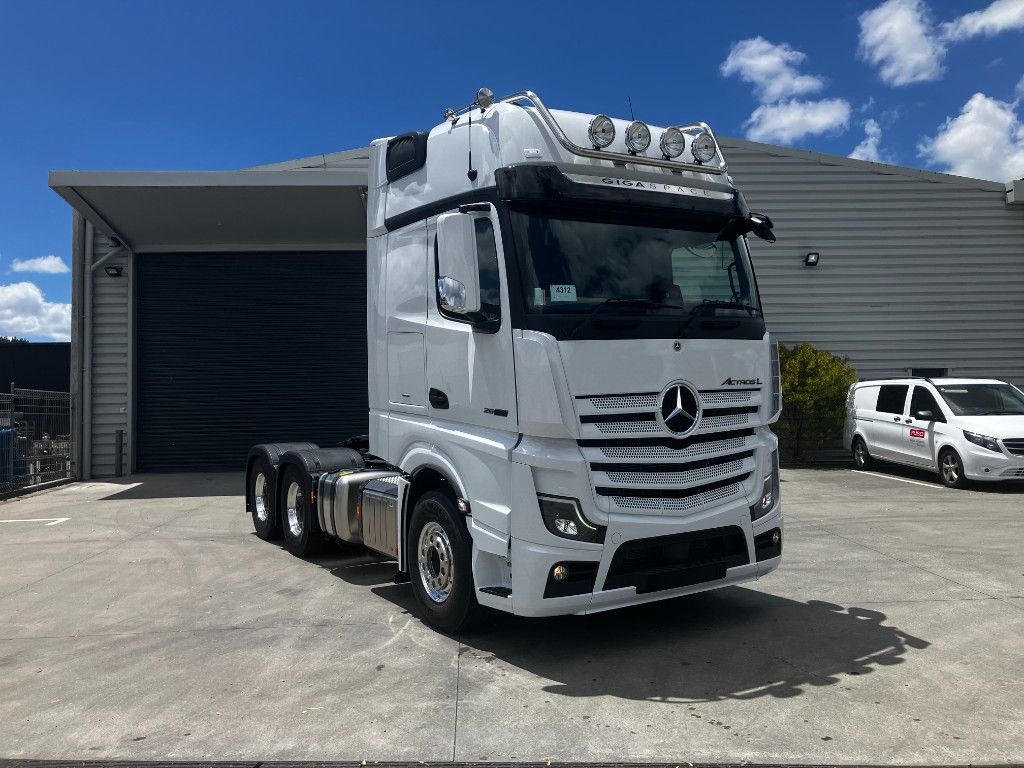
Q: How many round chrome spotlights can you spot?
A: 4